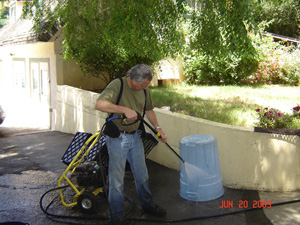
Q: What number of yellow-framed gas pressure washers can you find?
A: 1